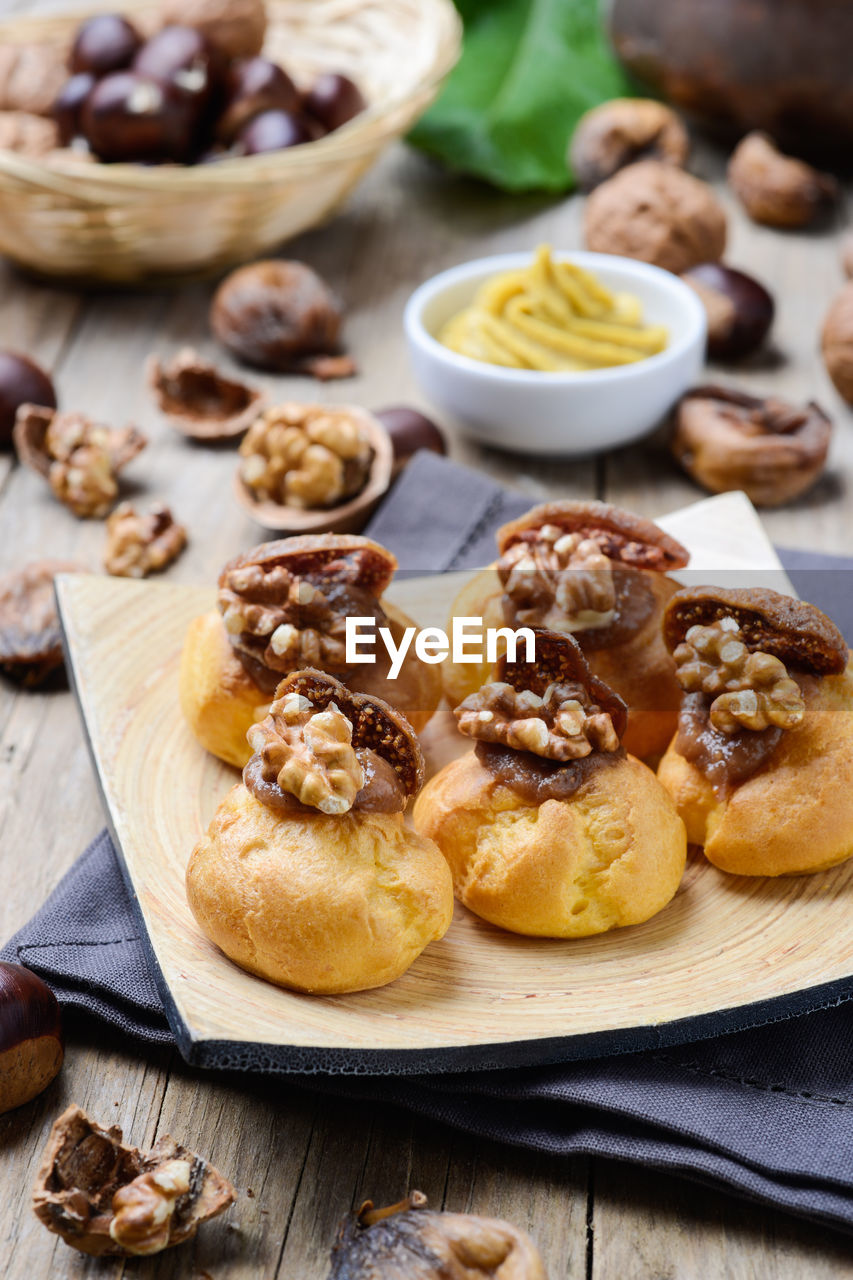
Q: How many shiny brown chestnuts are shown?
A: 11